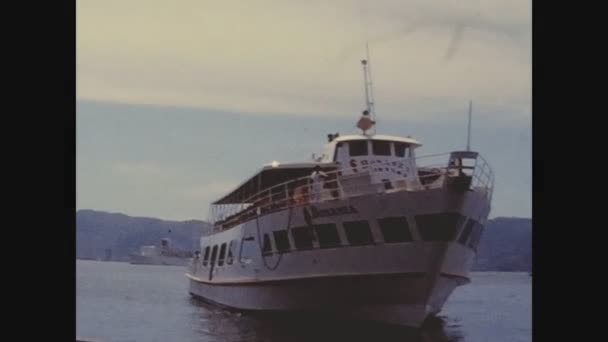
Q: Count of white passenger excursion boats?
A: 1